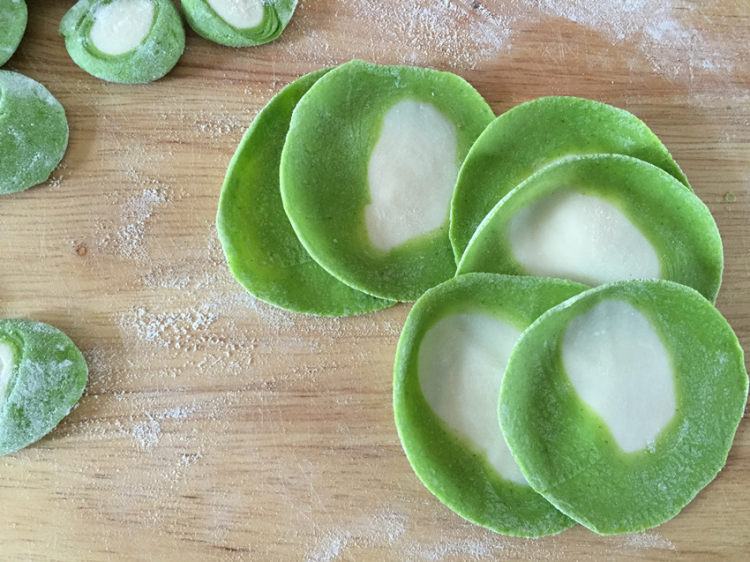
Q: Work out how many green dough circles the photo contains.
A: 11